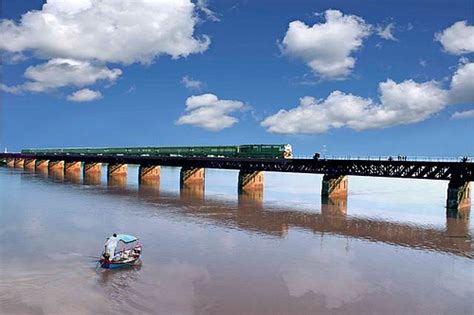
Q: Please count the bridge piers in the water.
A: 13